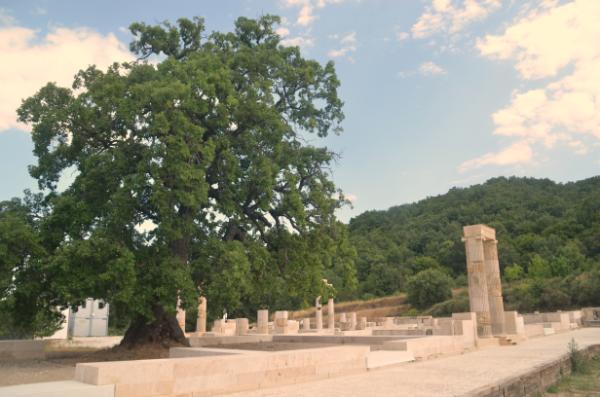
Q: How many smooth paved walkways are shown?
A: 1